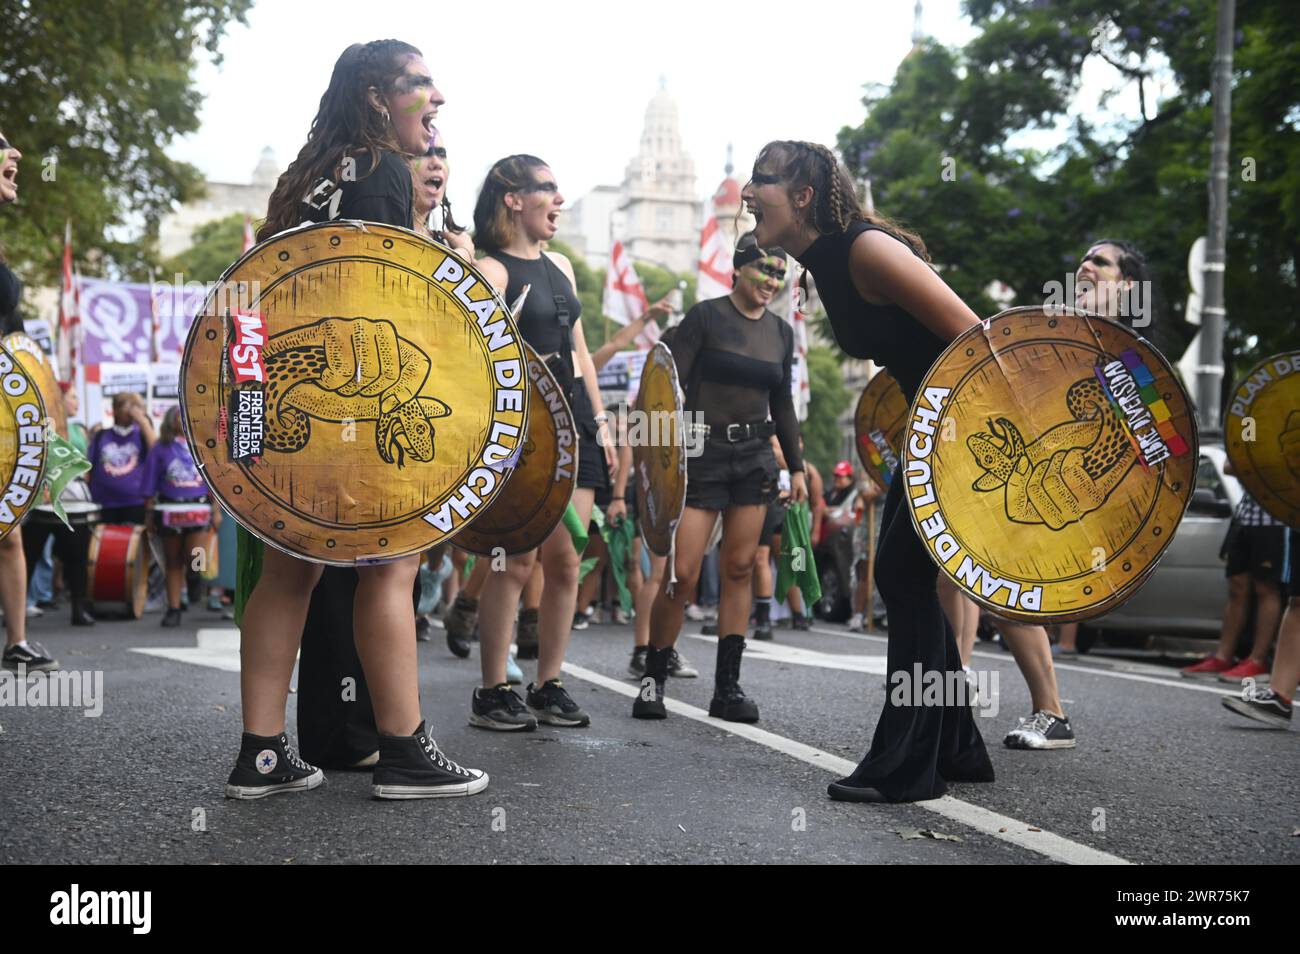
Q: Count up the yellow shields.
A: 8